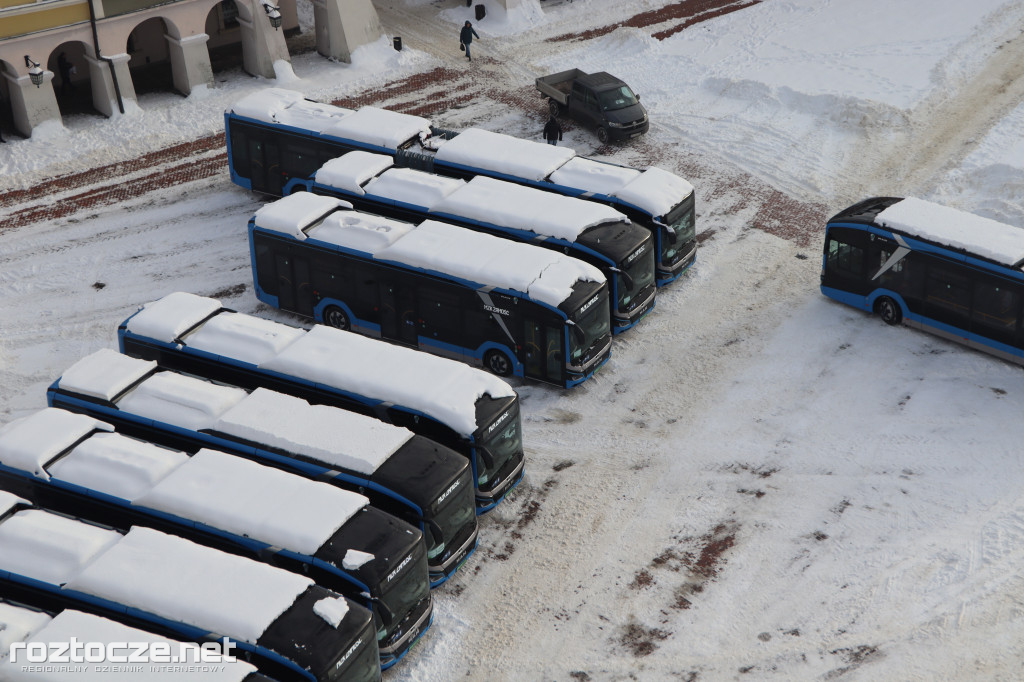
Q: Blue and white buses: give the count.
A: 9